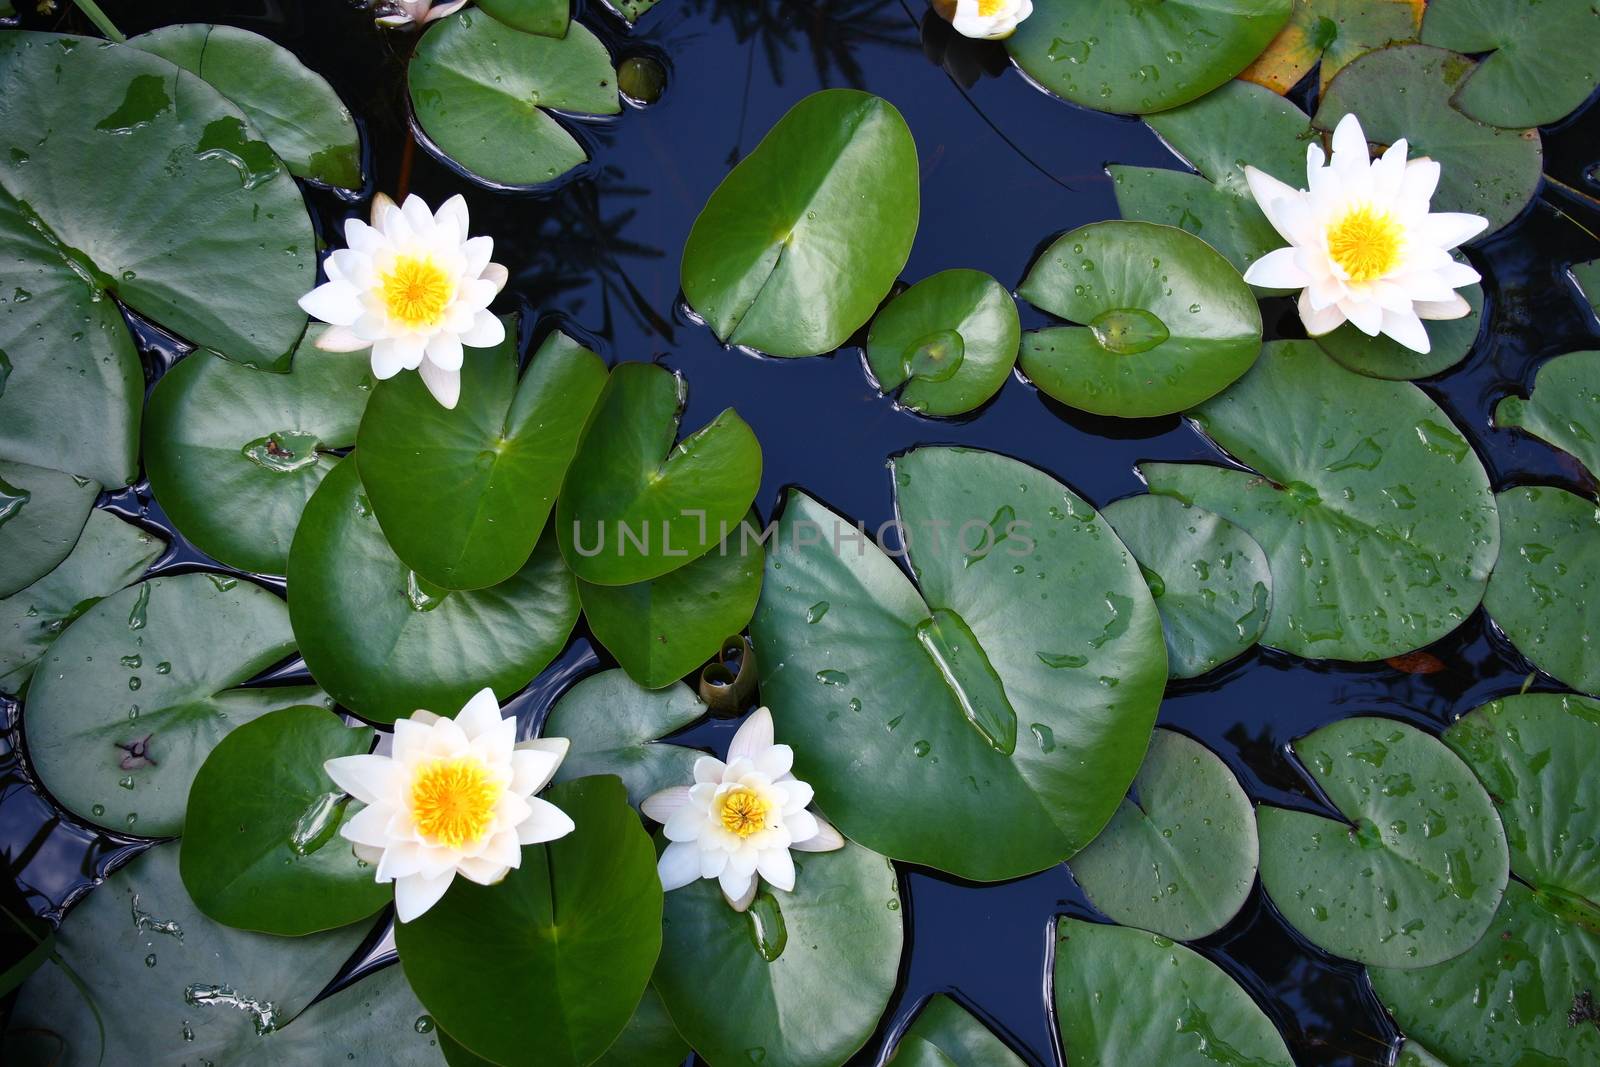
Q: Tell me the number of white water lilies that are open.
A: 4